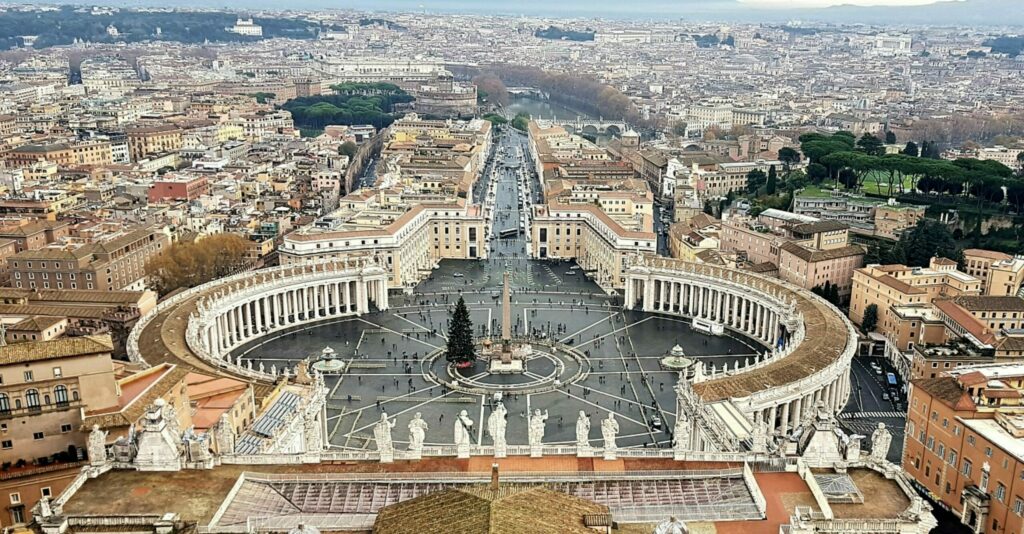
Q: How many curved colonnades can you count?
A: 2